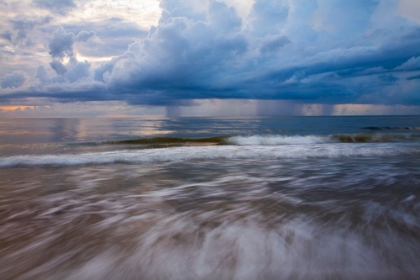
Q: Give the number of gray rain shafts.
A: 3